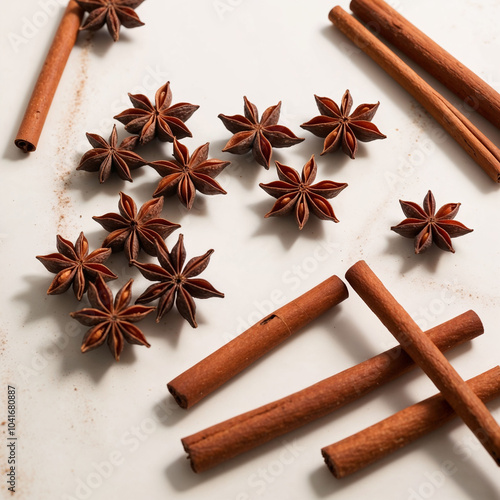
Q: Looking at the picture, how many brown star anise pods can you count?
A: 12